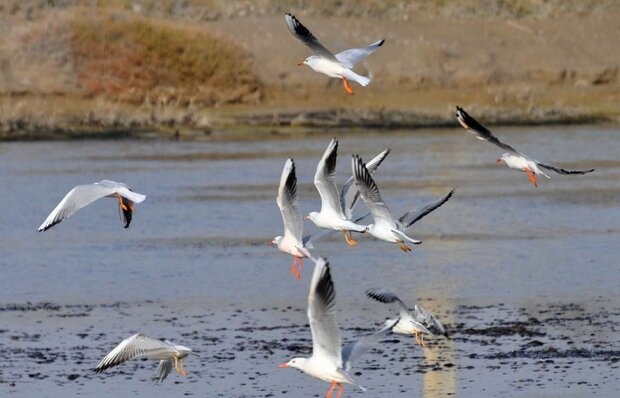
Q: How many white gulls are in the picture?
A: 9